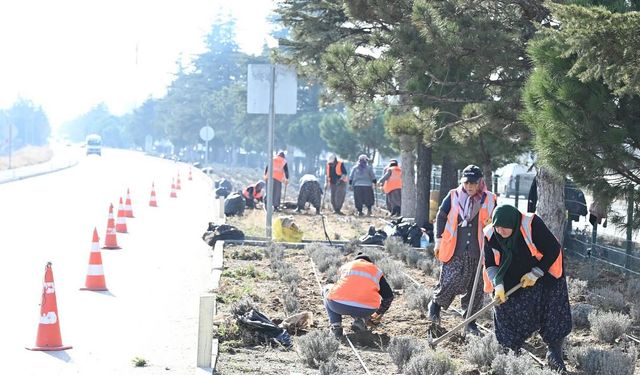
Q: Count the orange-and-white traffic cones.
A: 9